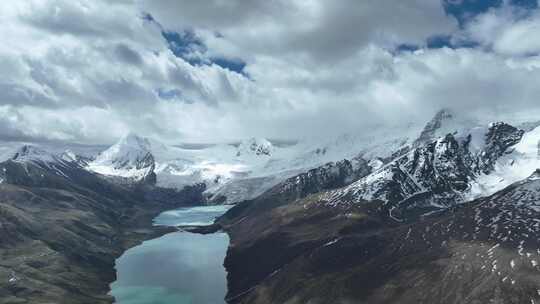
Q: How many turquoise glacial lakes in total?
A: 2